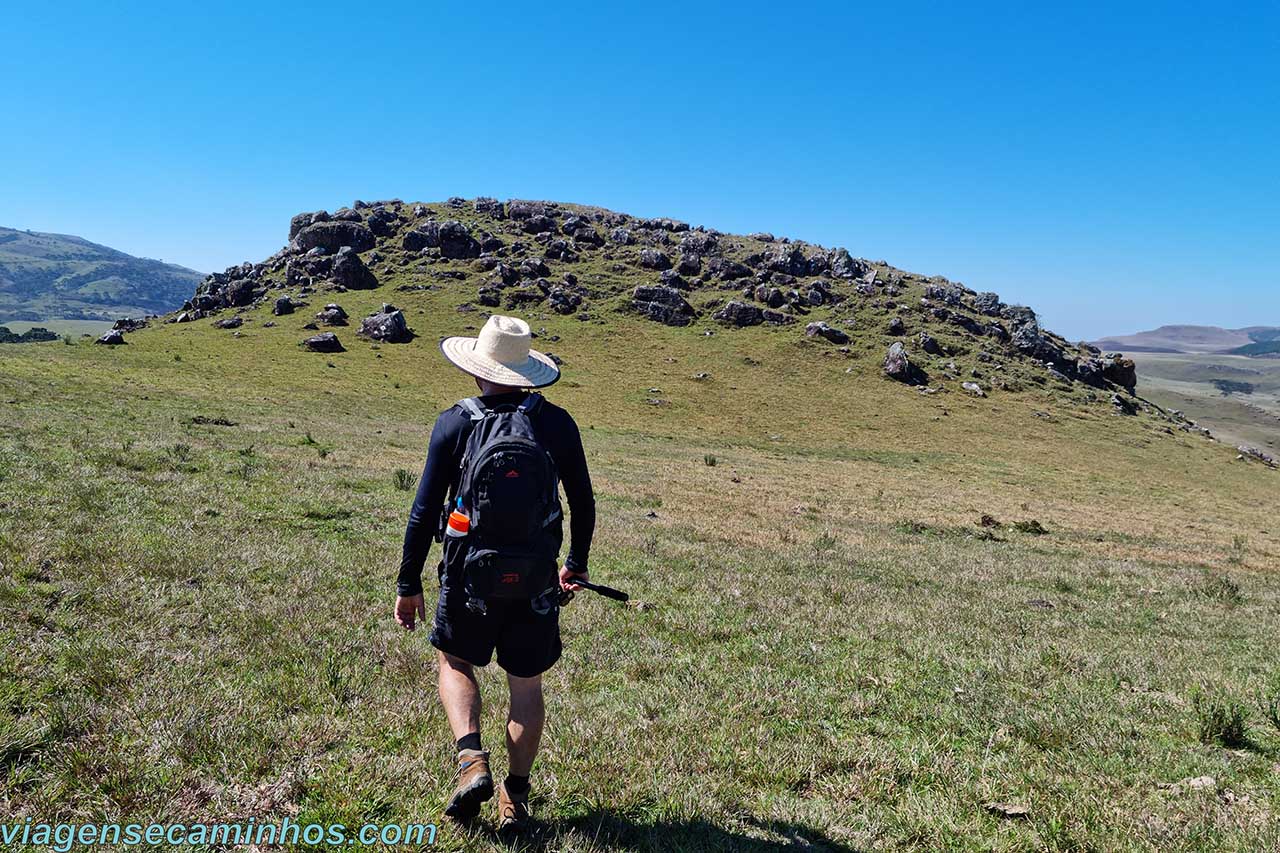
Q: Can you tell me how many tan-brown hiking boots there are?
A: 2